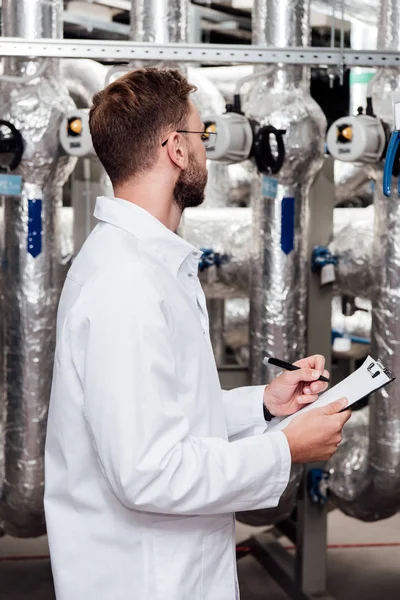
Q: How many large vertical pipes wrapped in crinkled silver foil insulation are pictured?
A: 4